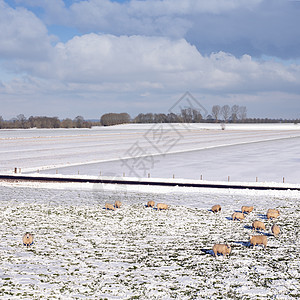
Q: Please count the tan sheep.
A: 13